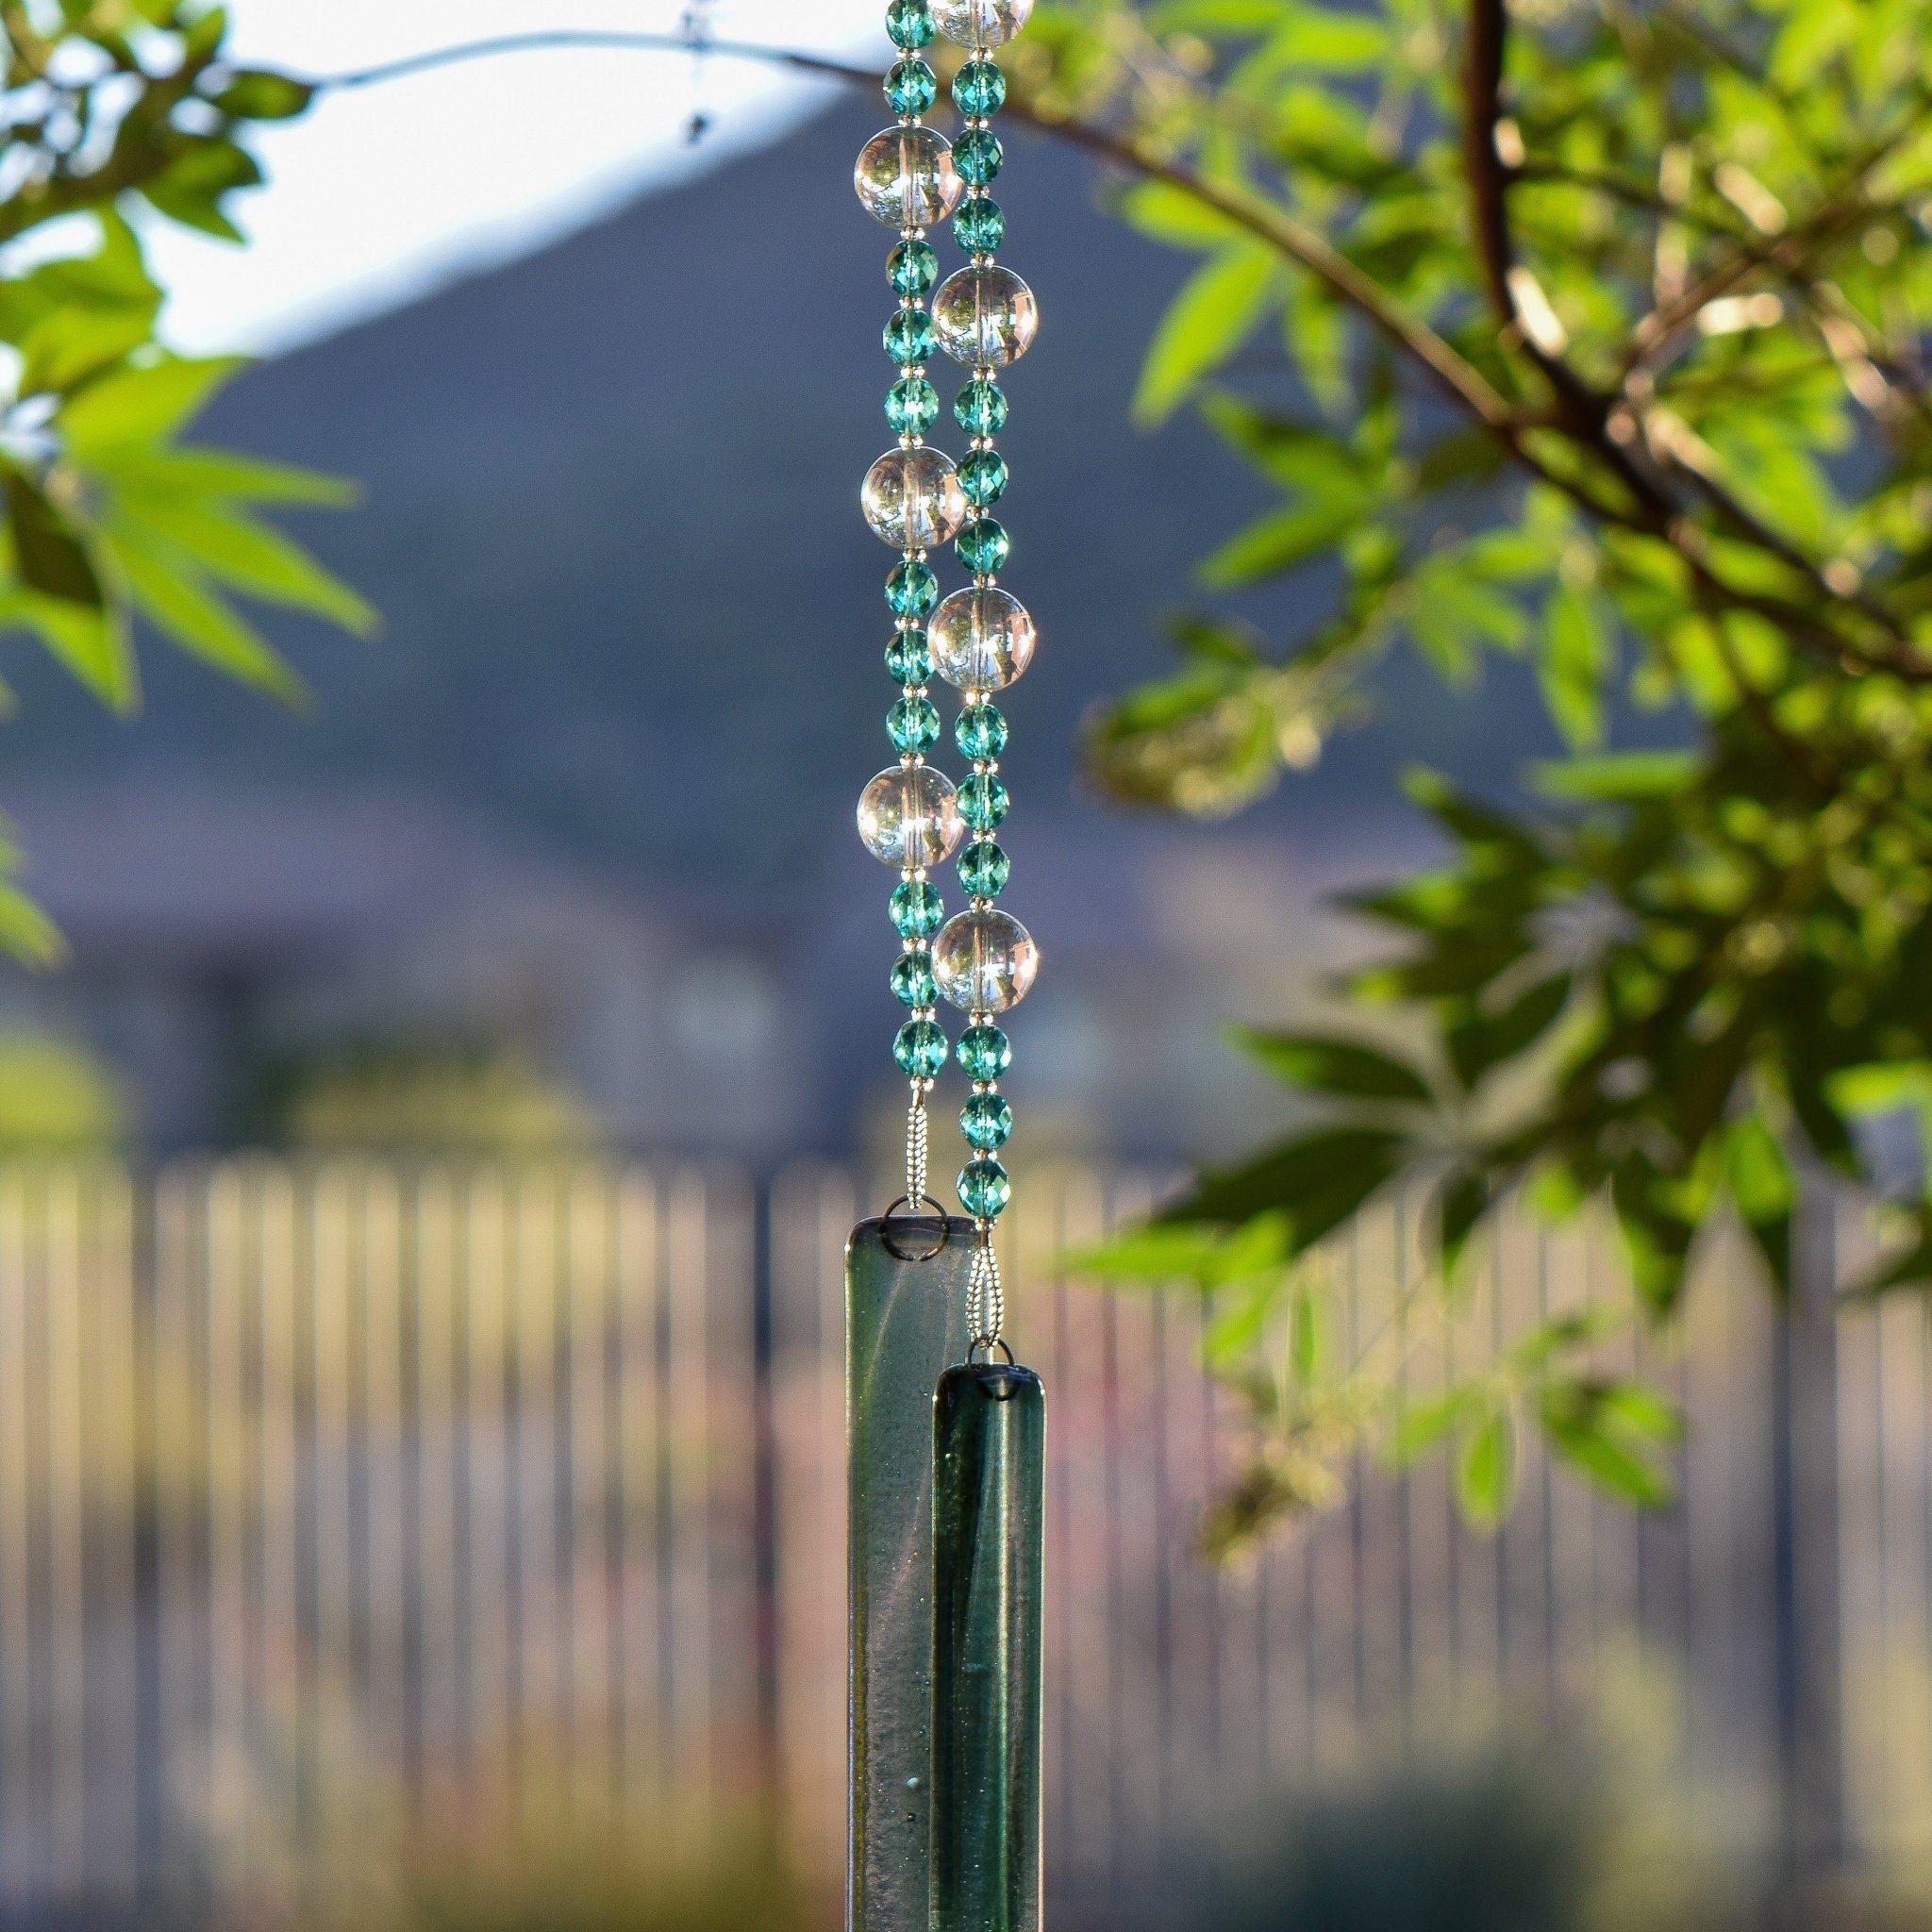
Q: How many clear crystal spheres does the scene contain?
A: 7